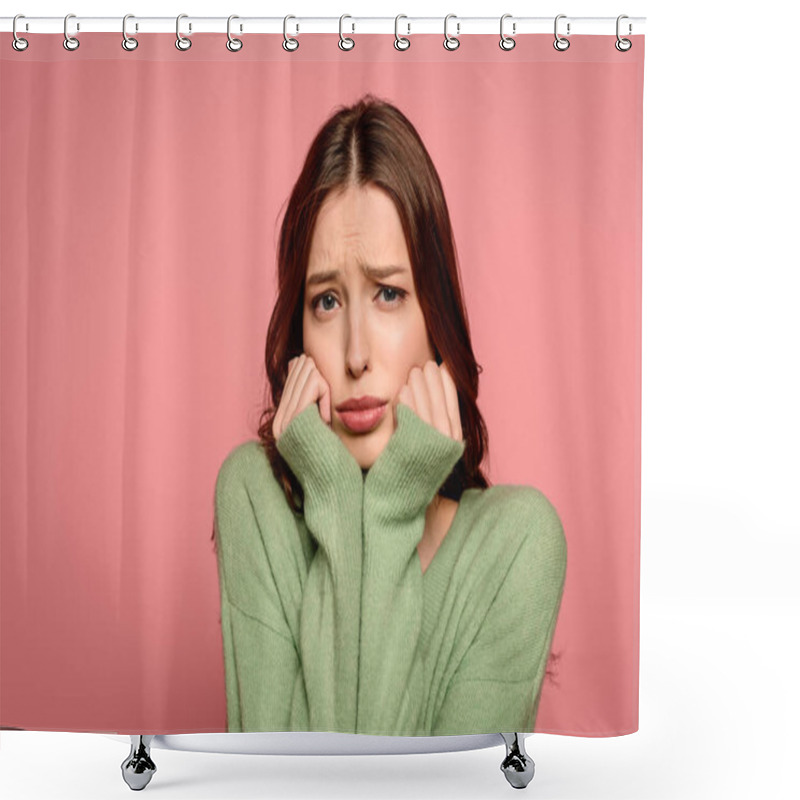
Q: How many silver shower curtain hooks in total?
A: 12